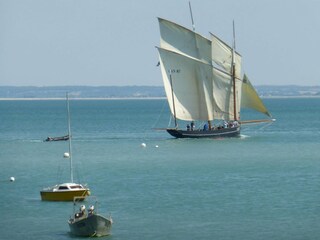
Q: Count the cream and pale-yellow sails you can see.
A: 5